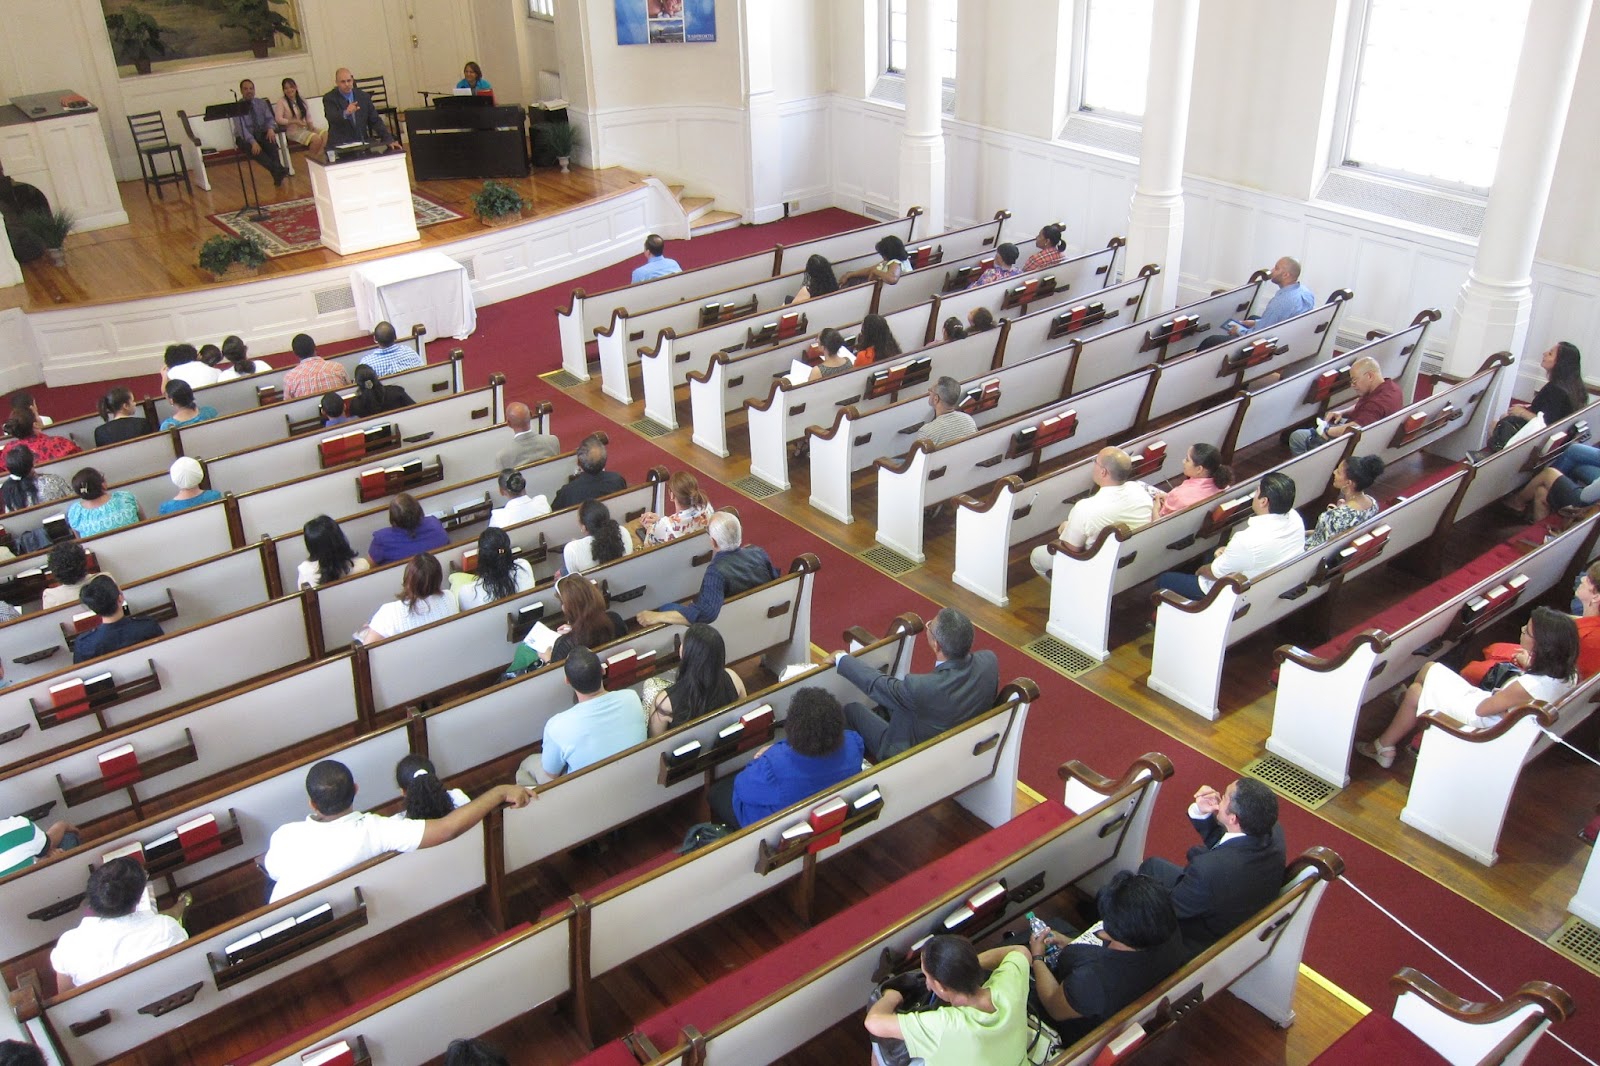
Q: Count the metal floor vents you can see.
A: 7